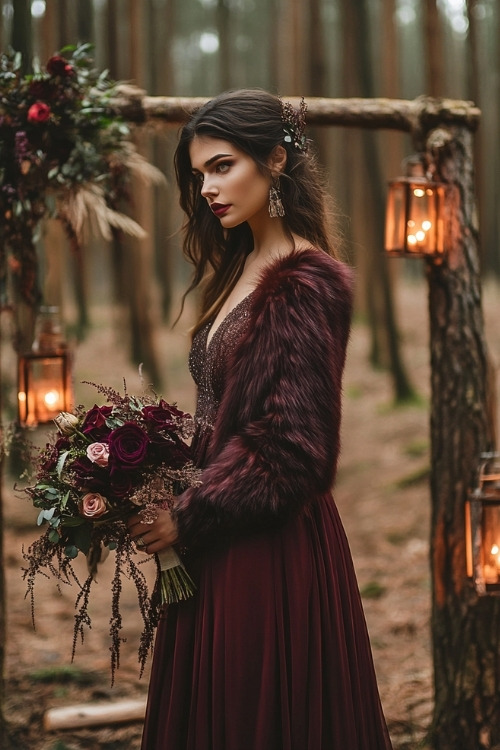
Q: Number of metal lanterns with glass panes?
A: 3